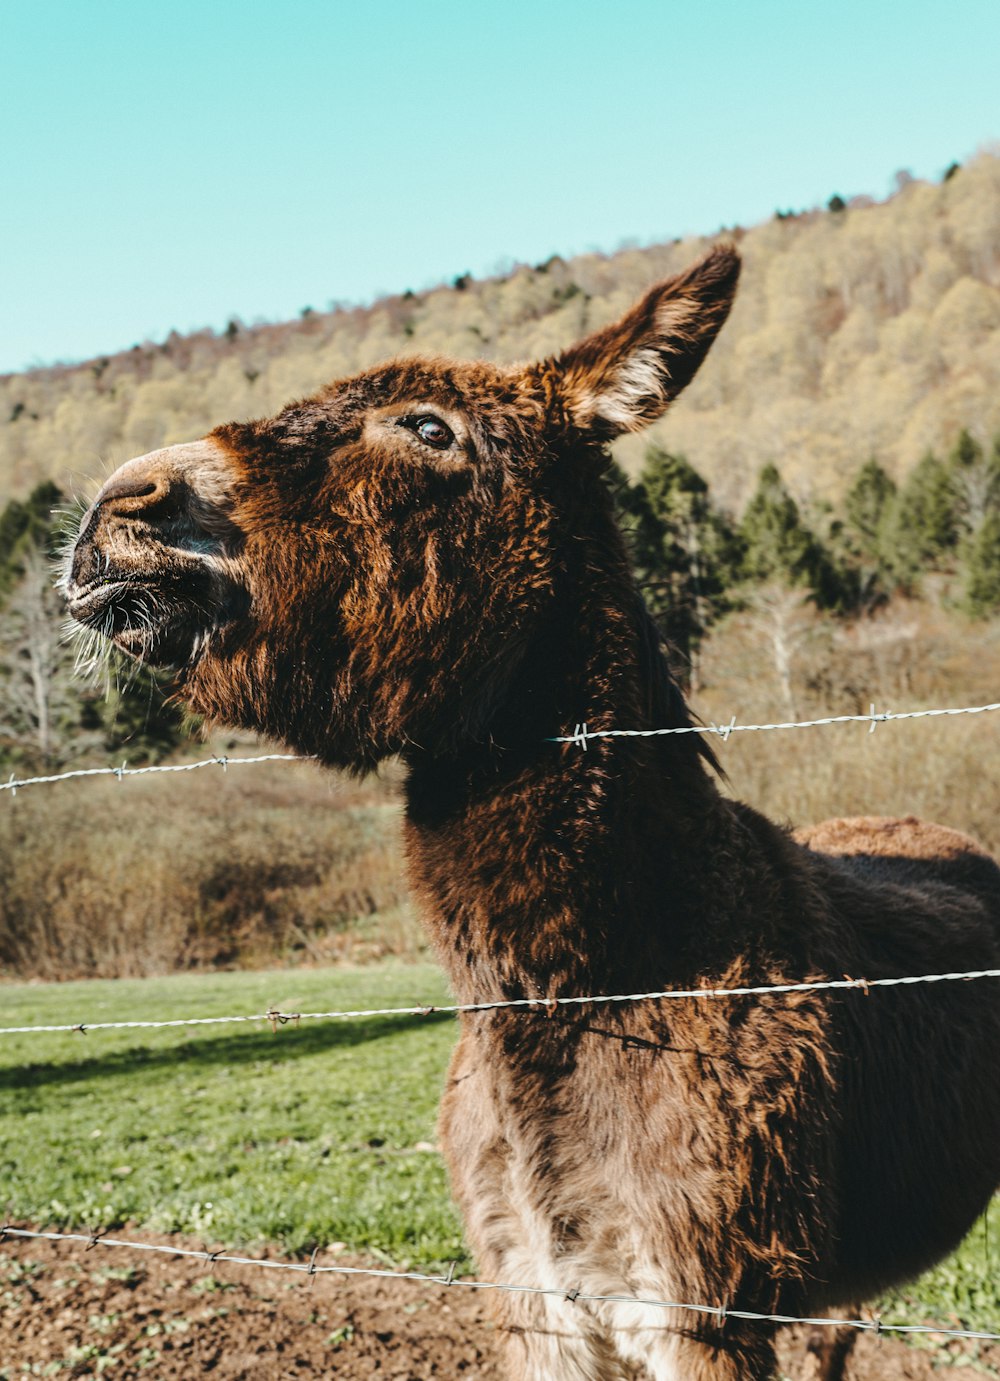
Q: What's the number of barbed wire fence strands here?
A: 3